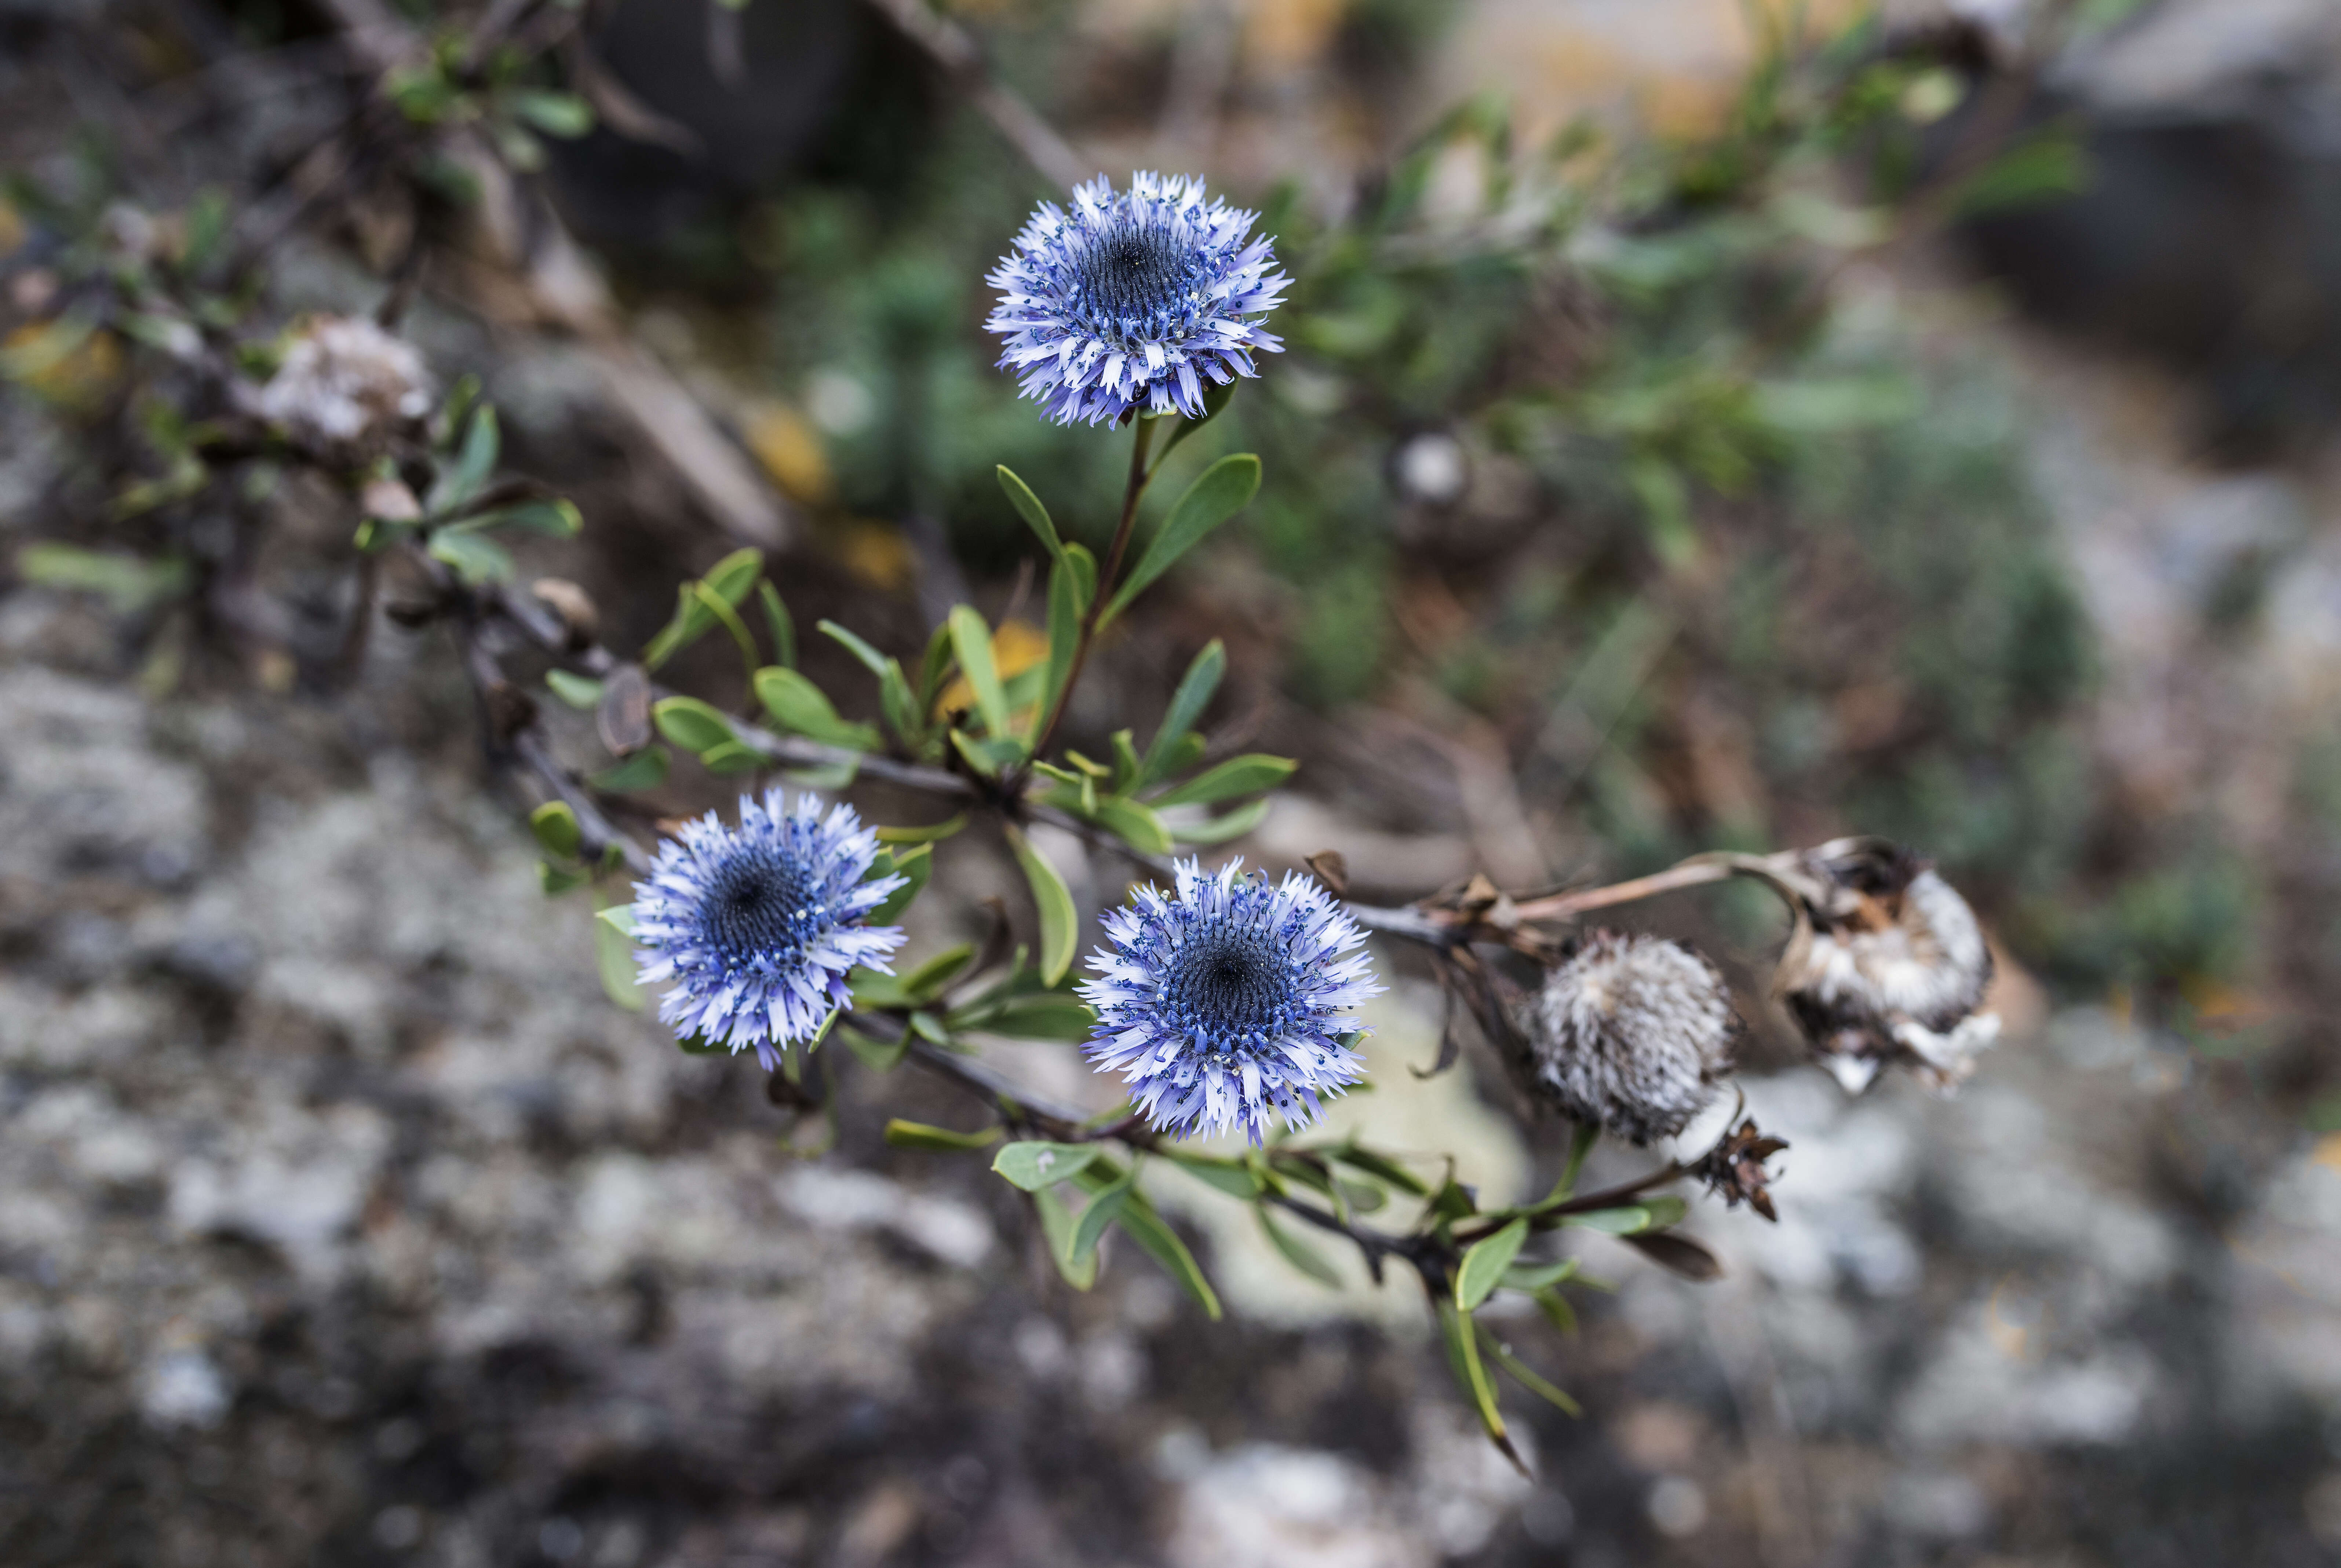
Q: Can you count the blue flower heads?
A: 3